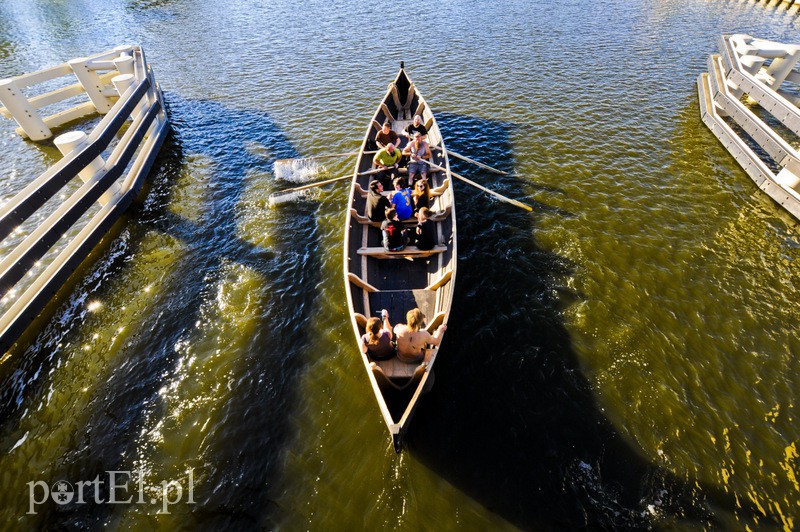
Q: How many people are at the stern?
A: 2